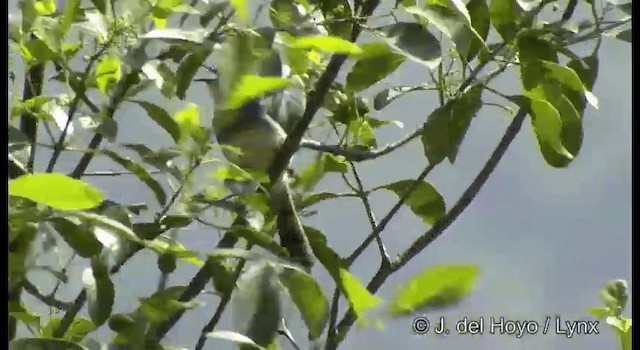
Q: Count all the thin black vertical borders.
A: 2